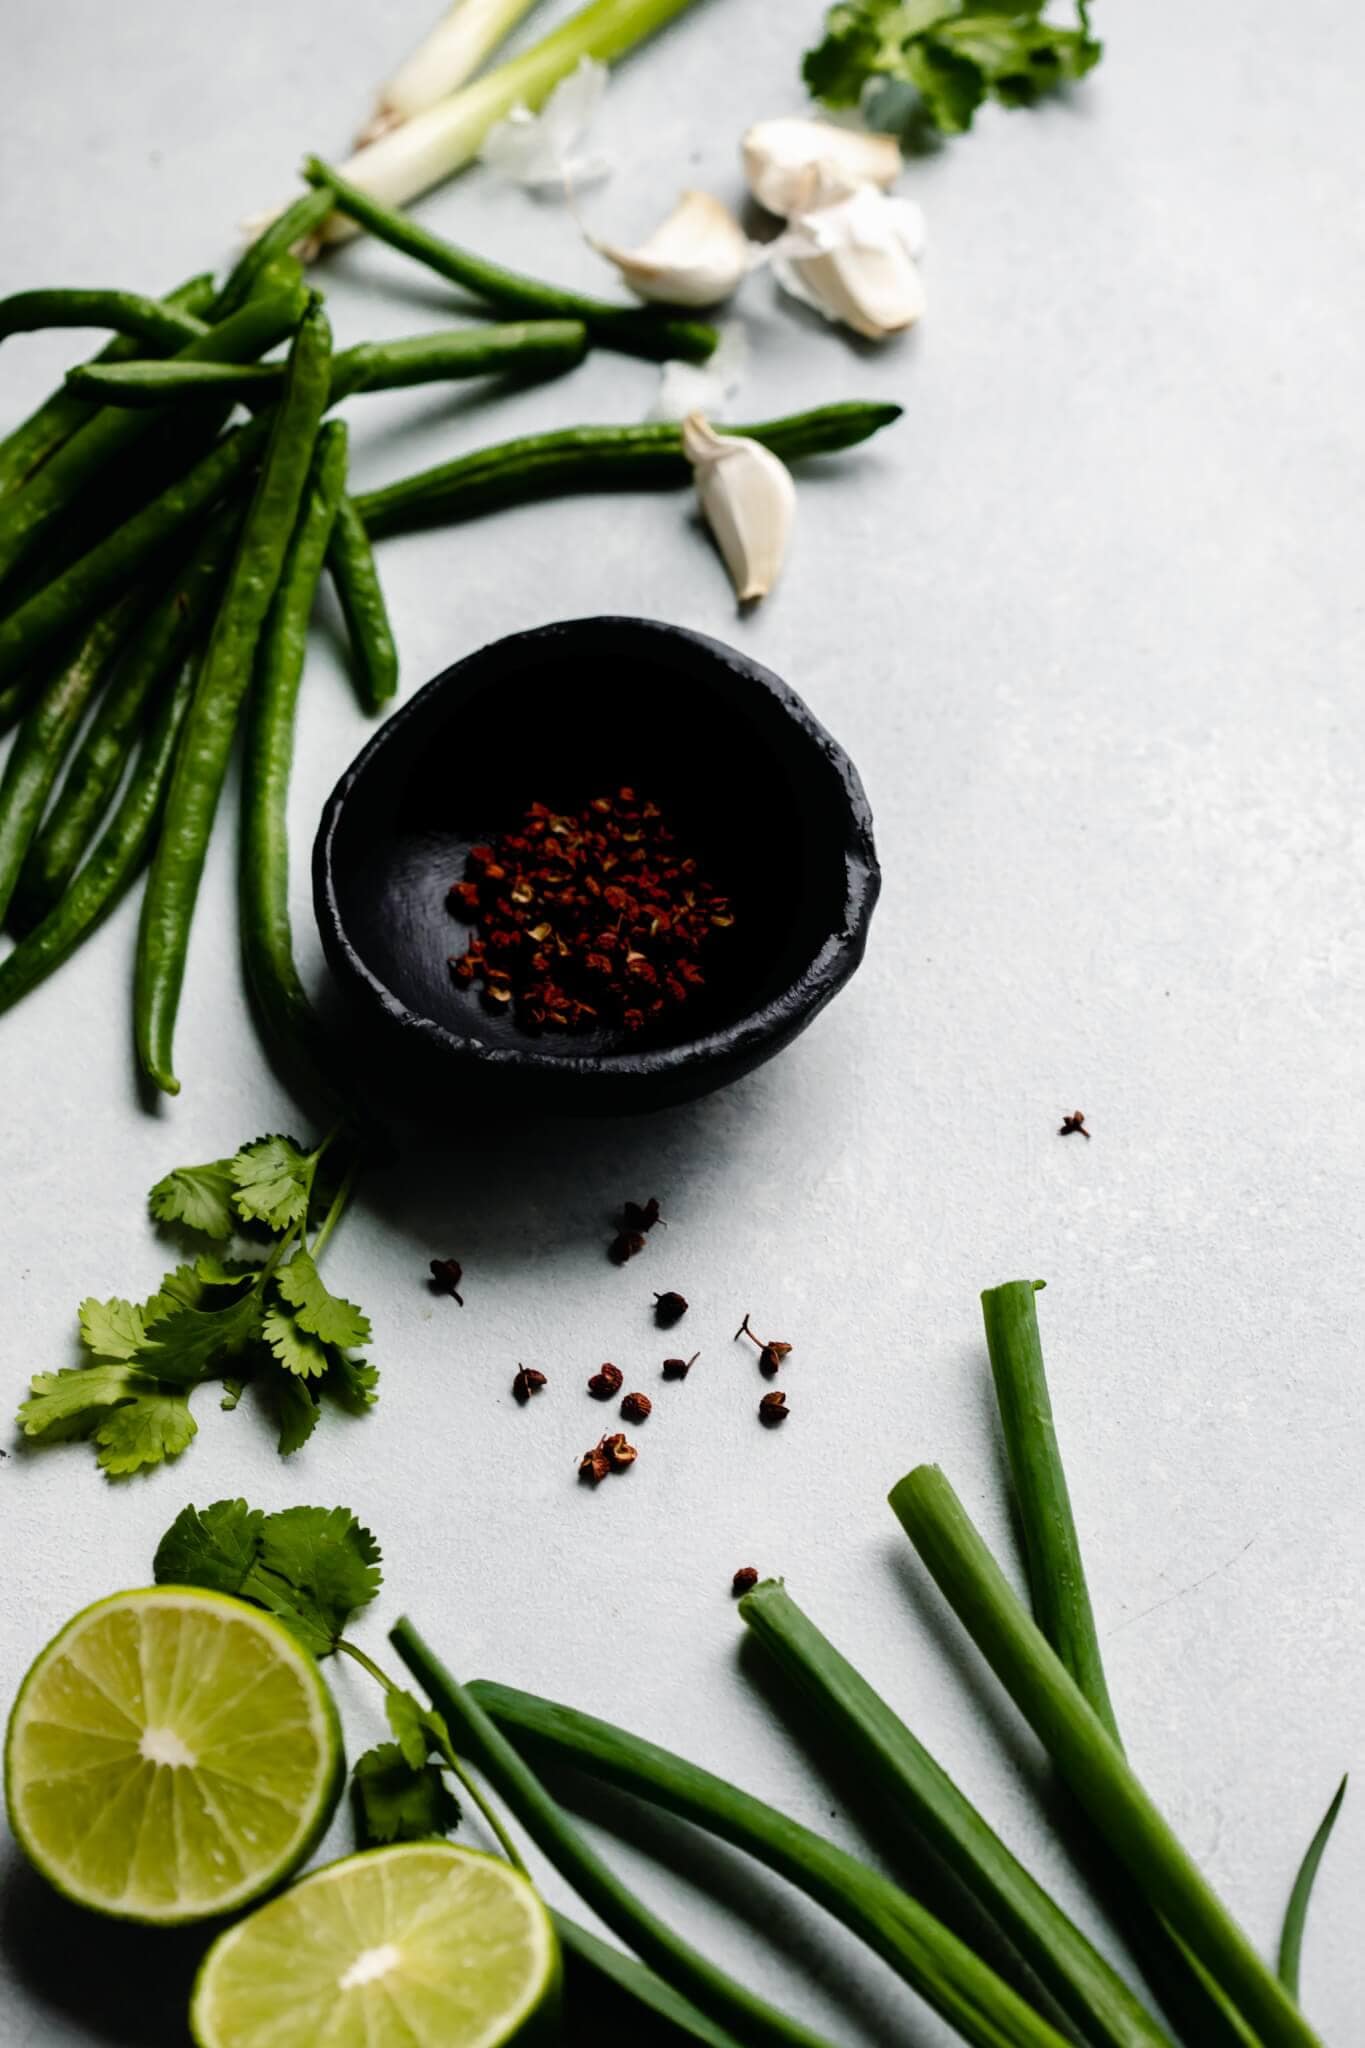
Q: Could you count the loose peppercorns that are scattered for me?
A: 14